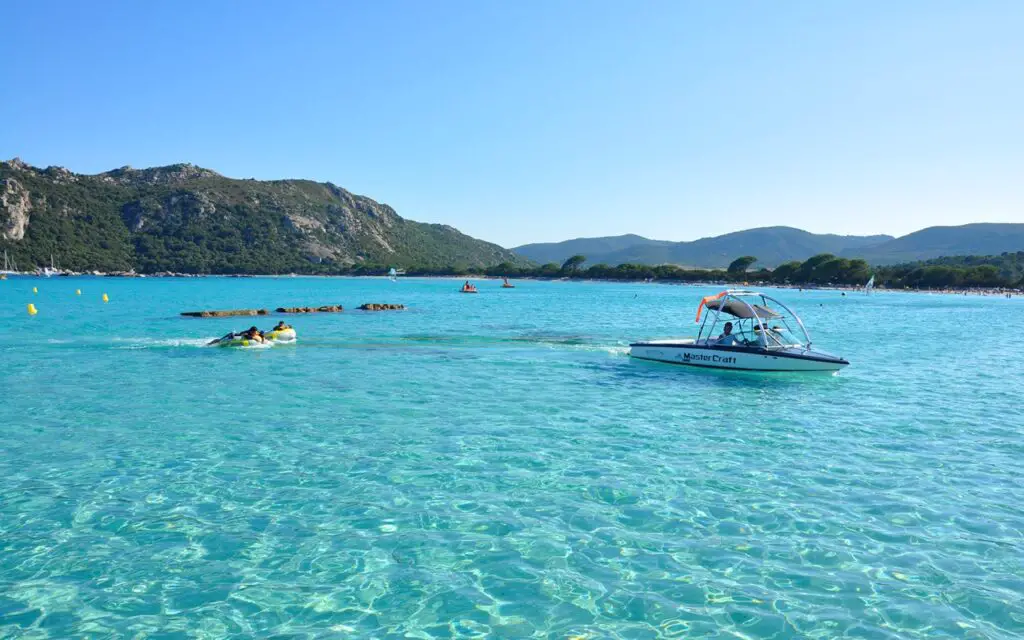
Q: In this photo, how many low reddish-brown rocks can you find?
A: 3